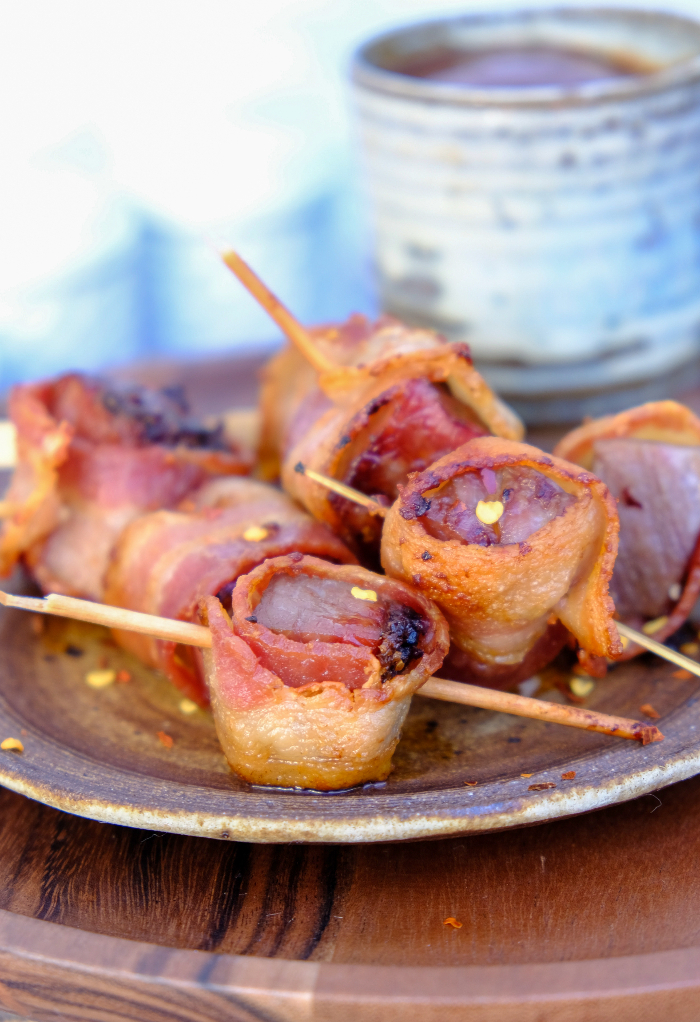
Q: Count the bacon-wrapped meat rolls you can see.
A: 6